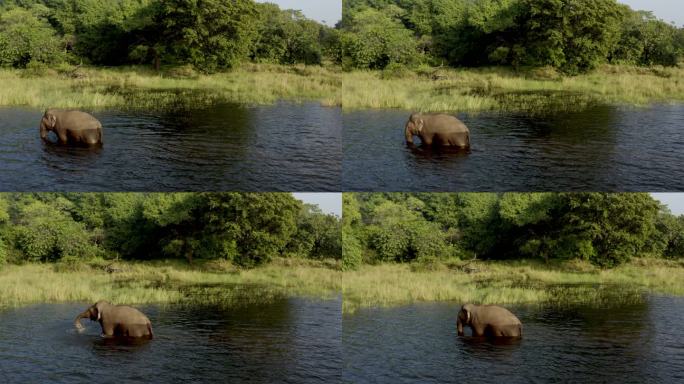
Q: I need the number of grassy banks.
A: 4